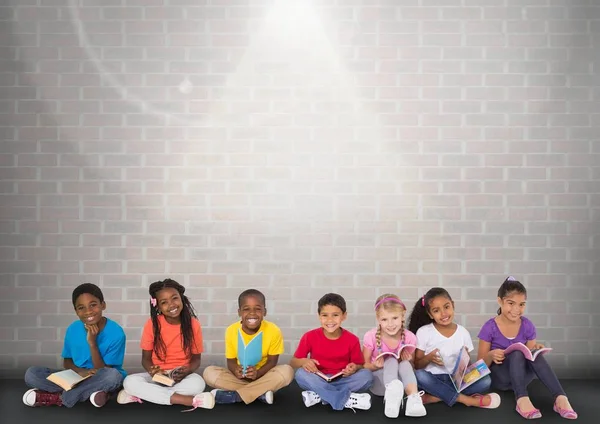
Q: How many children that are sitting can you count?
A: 7